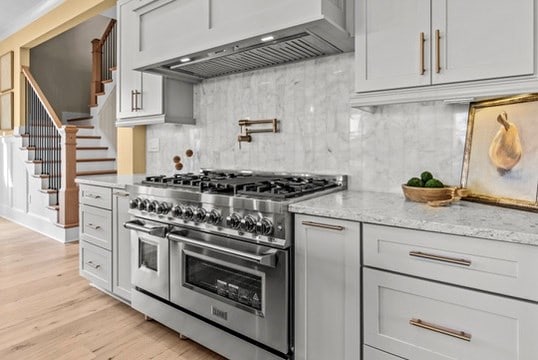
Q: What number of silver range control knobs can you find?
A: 11